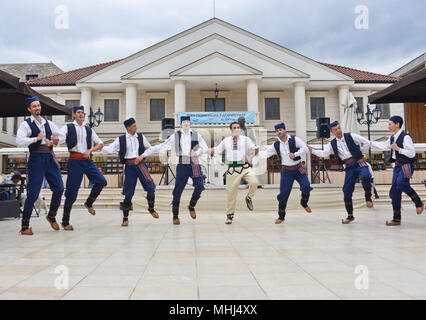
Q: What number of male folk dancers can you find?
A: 8